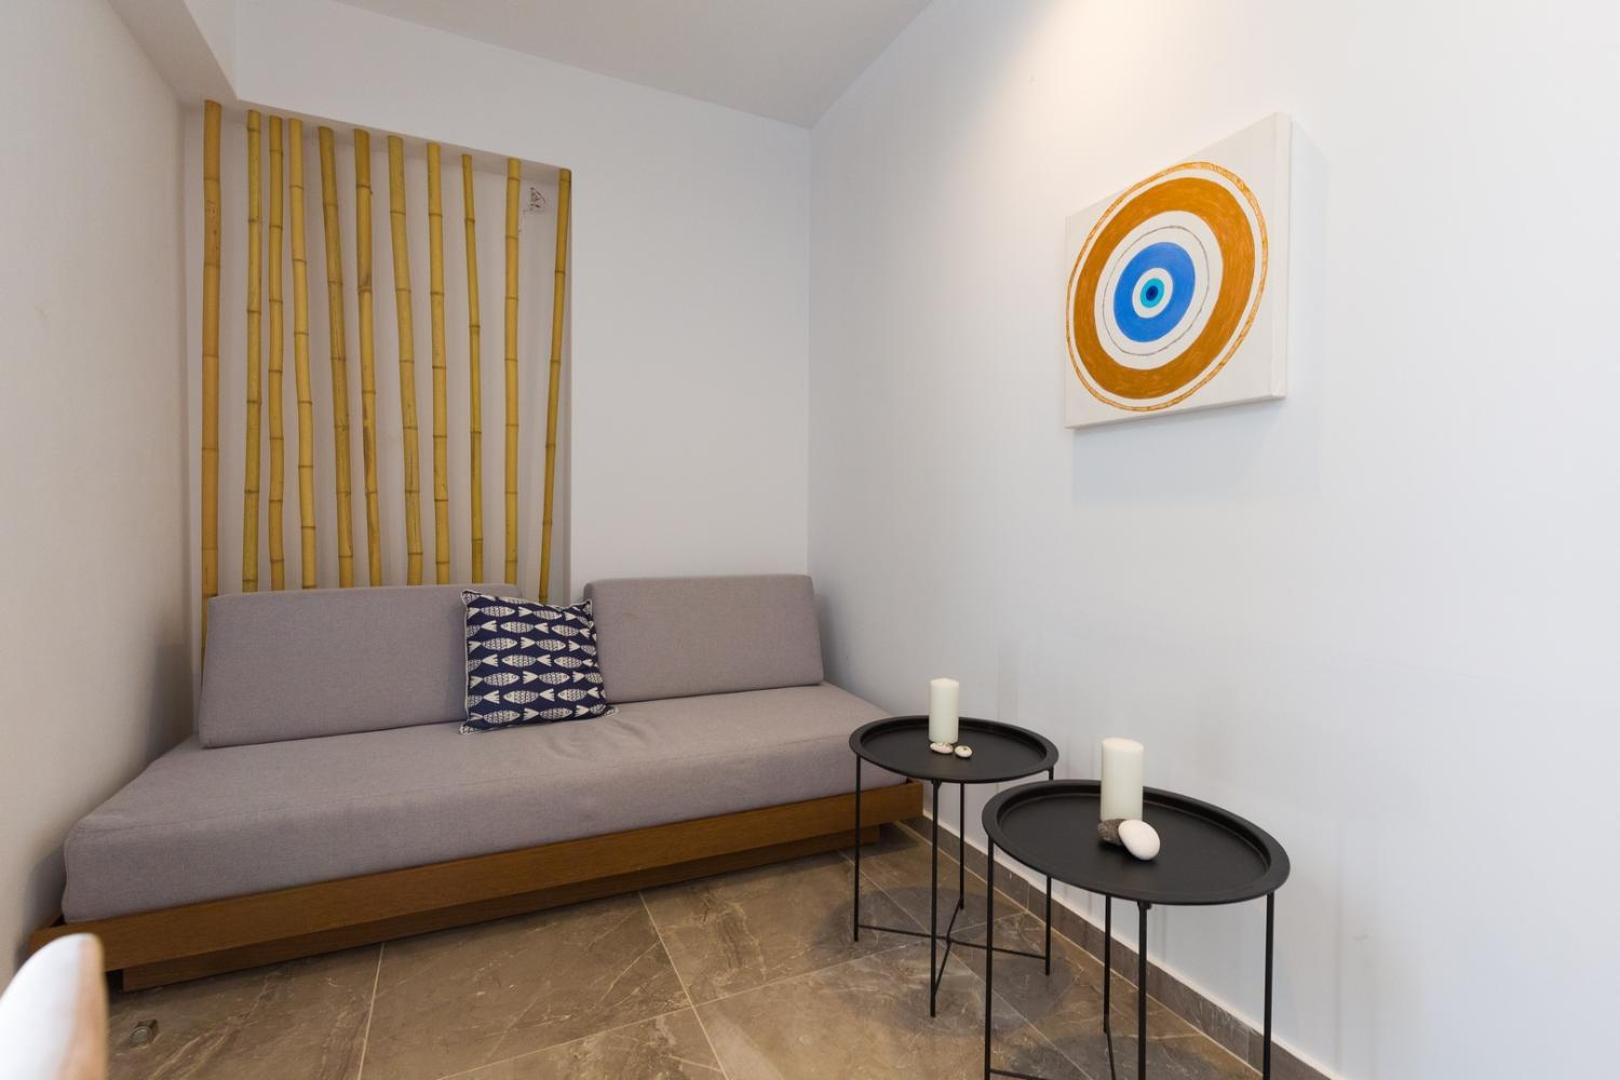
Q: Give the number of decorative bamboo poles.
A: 11